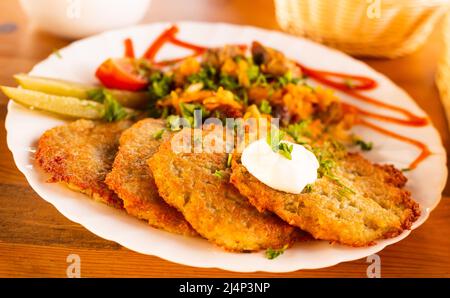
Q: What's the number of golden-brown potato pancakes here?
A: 4